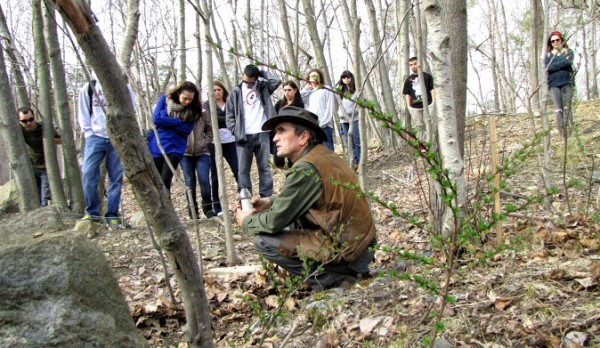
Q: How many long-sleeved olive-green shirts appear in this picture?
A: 1